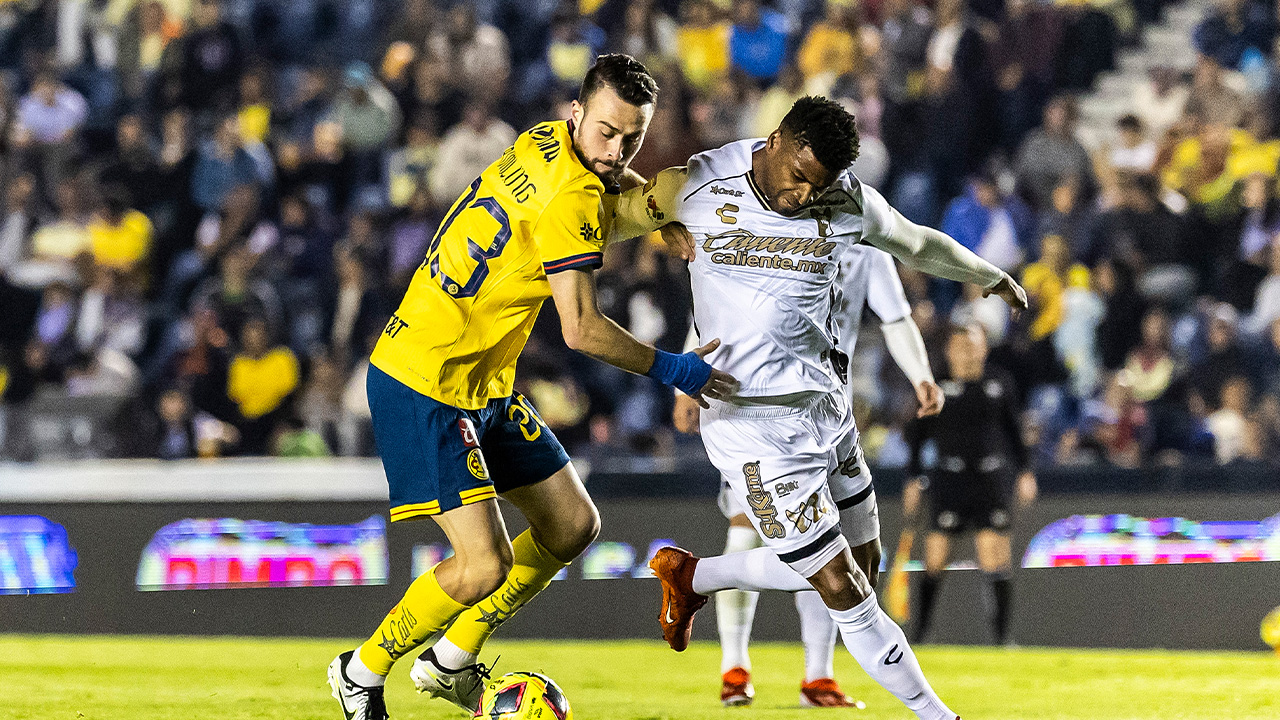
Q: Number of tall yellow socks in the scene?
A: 2